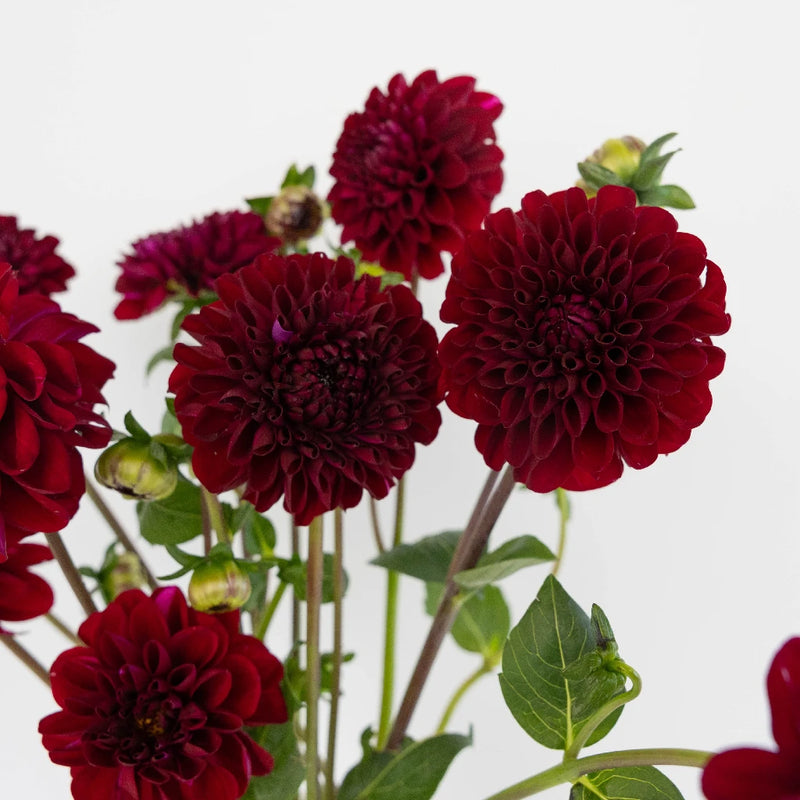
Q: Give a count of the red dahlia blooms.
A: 9